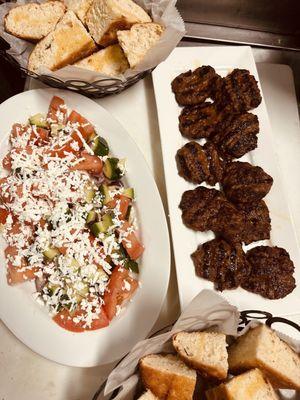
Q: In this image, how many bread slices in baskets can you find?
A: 11